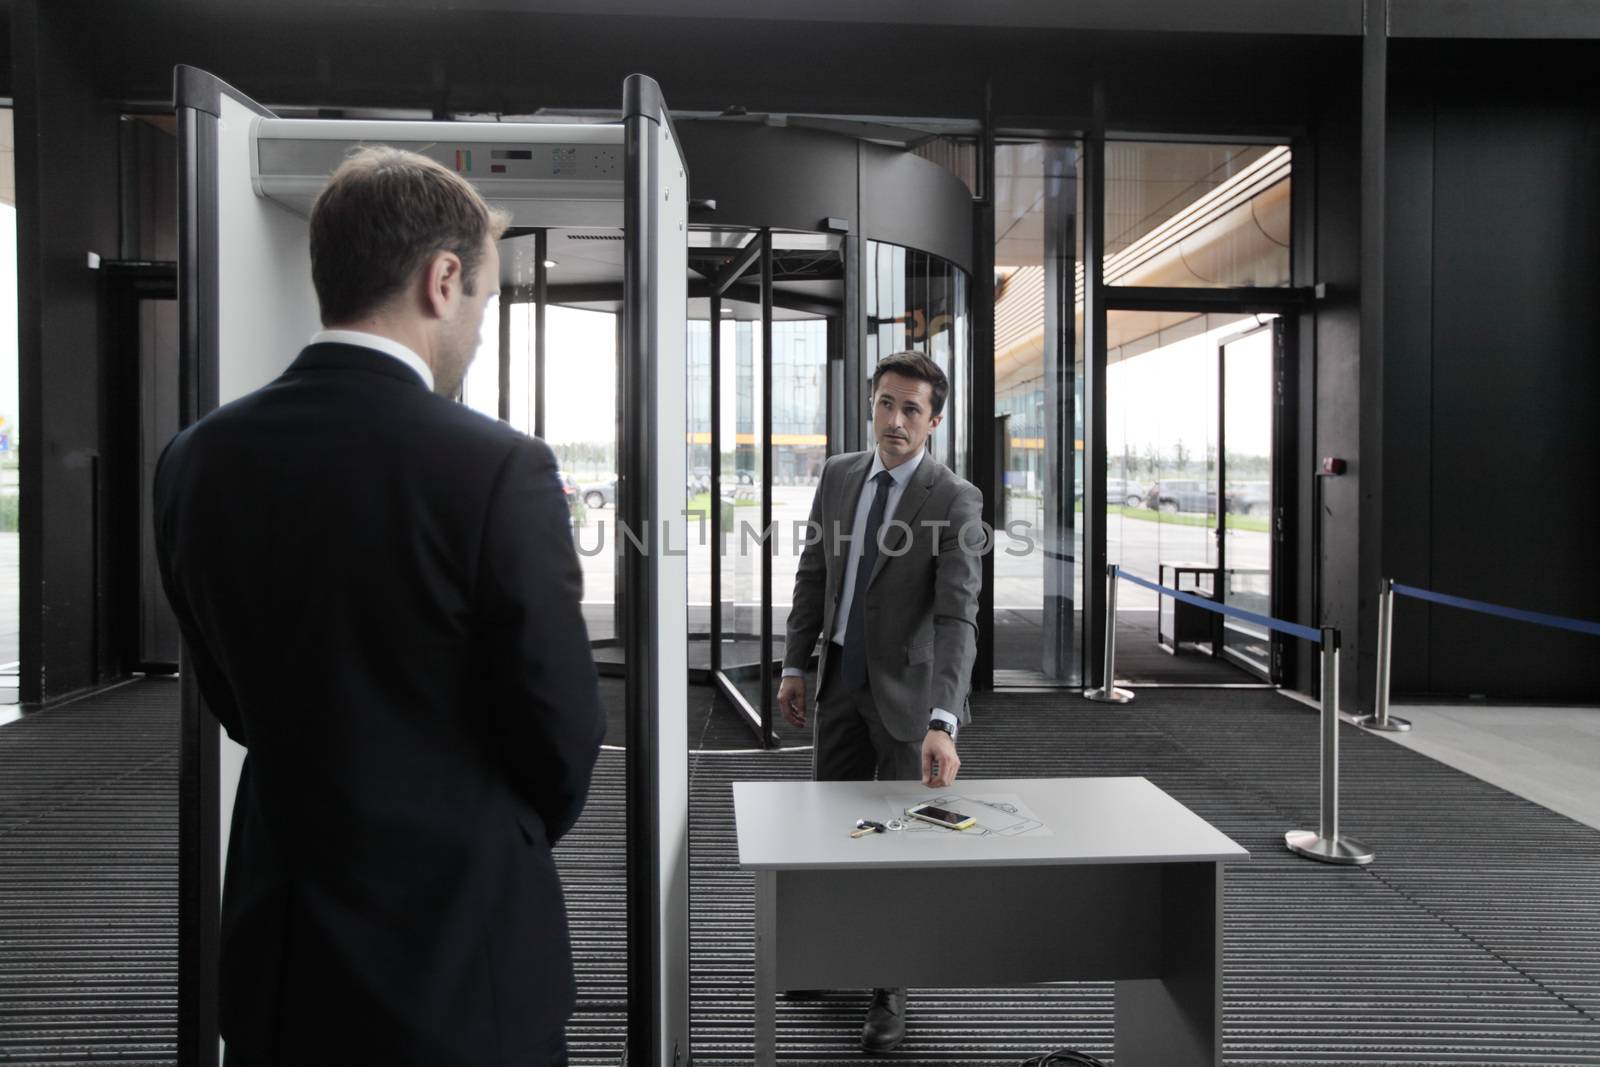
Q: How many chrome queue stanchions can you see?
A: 3